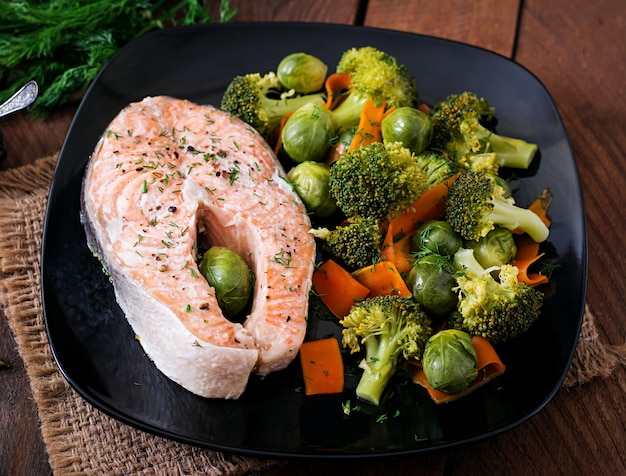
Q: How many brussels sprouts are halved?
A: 0